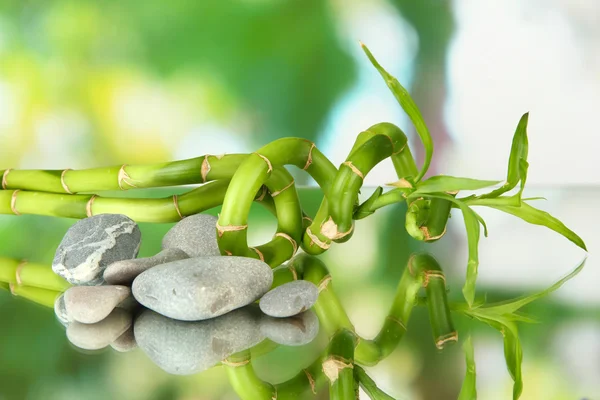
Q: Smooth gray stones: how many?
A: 6